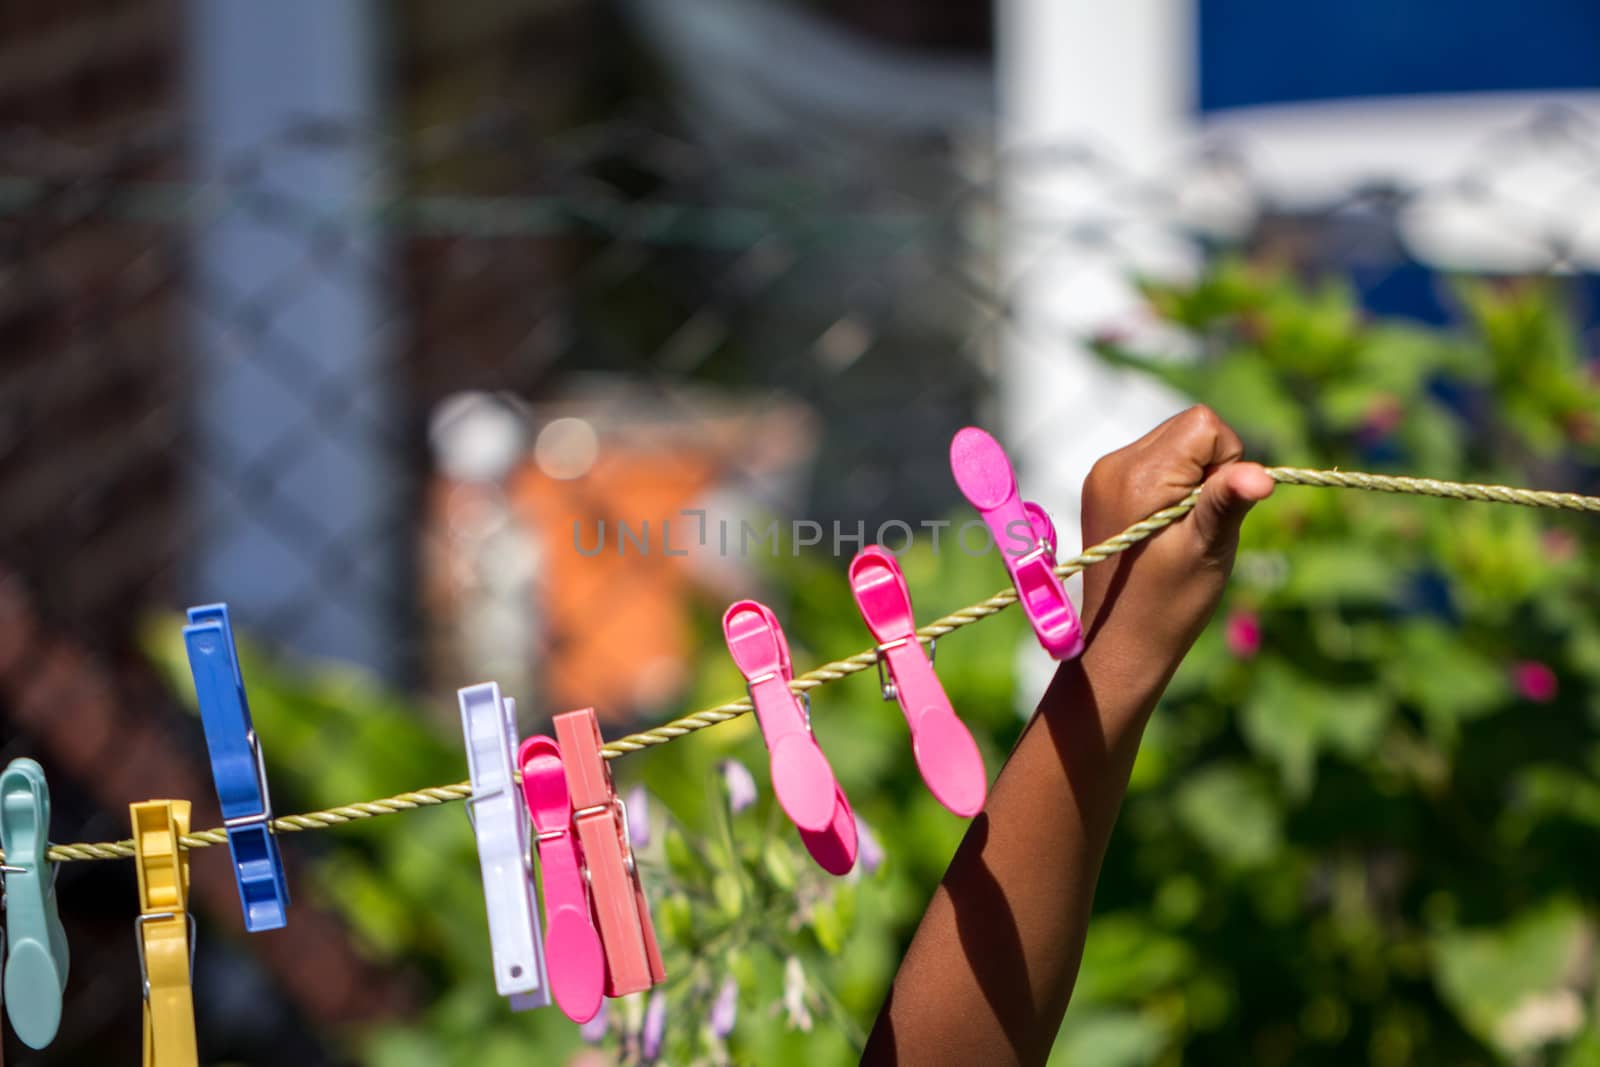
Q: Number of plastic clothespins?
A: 9